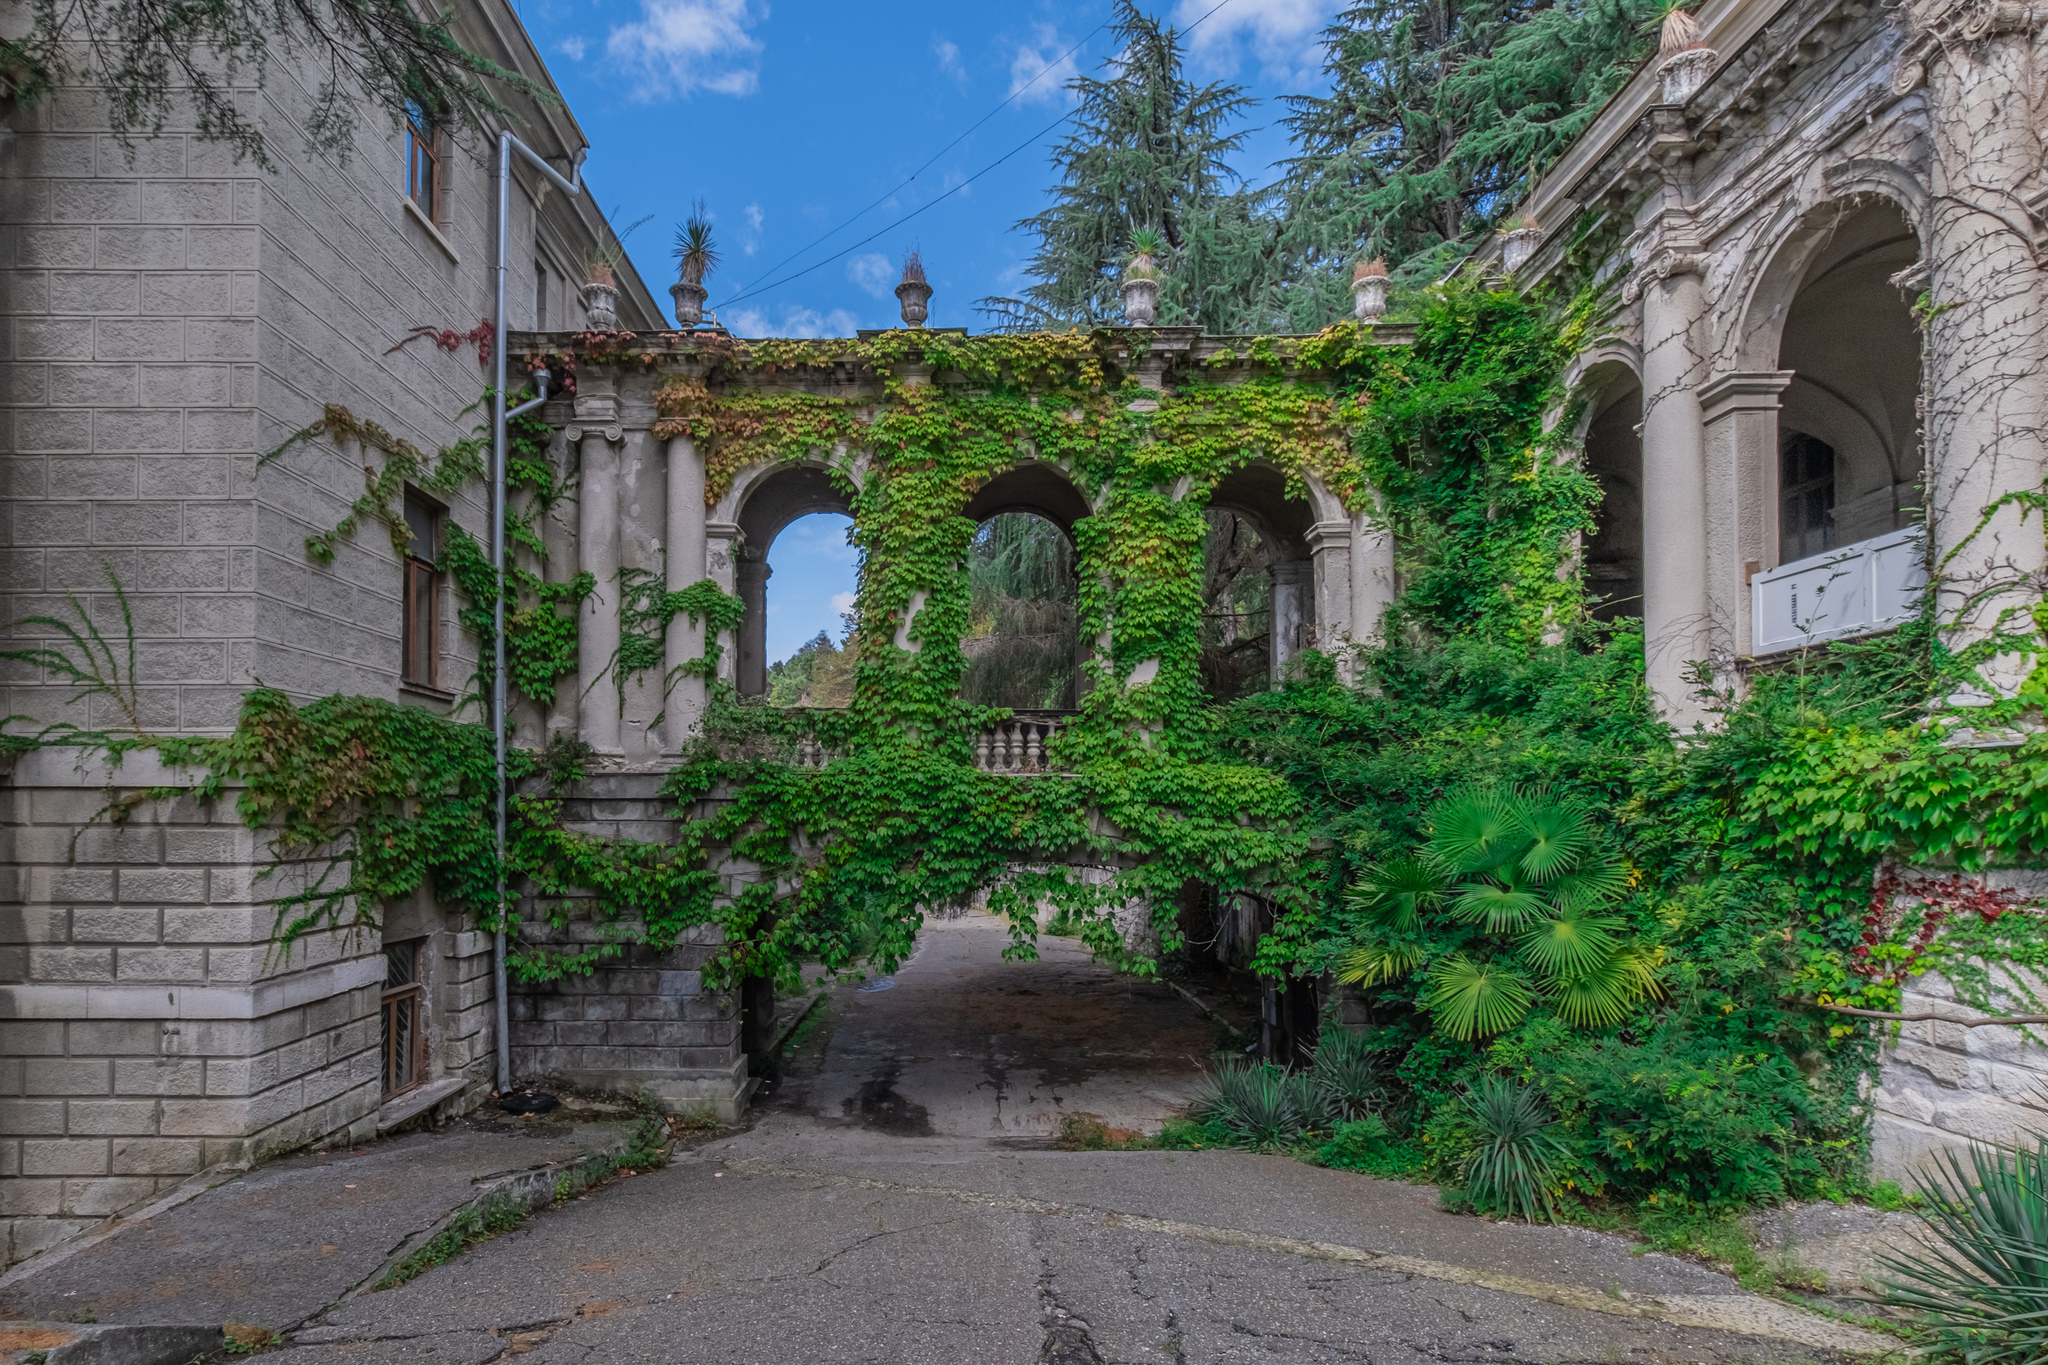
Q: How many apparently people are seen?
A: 0